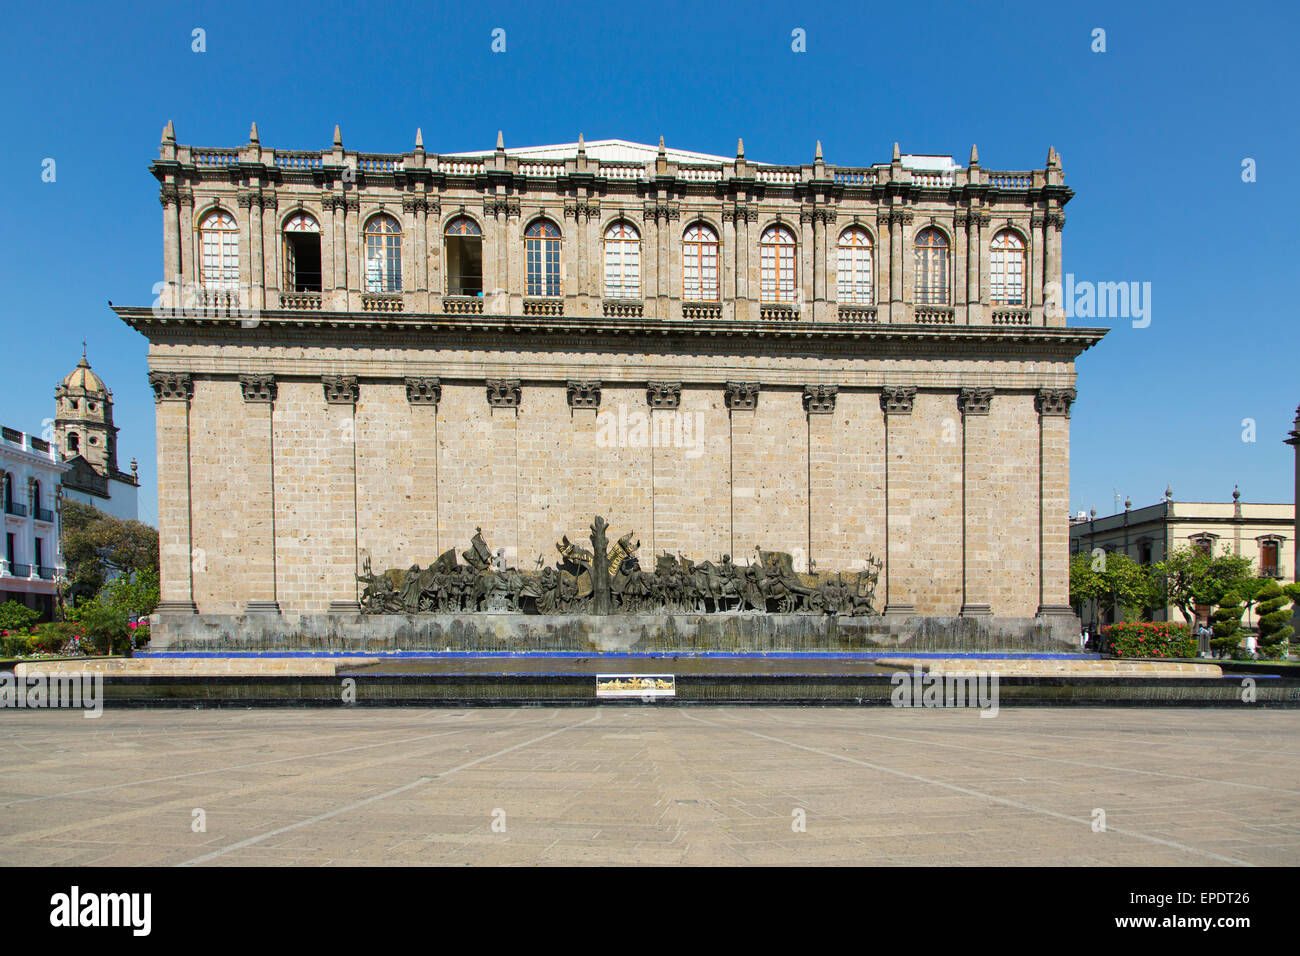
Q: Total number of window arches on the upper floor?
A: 11